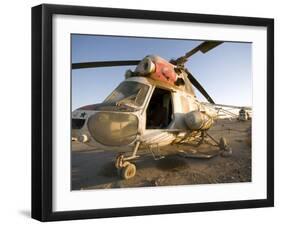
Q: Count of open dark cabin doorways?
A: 1